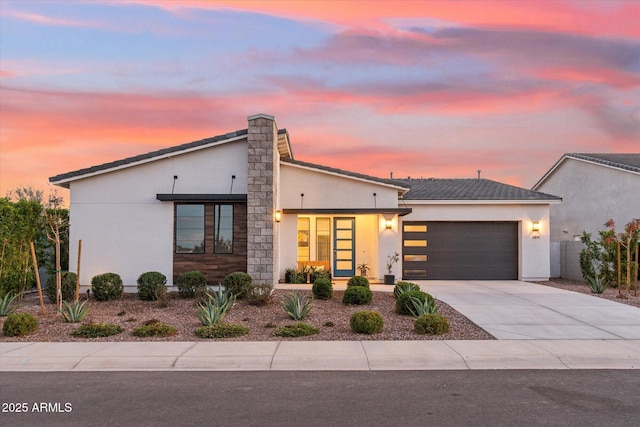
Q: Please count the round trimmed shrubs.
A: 13